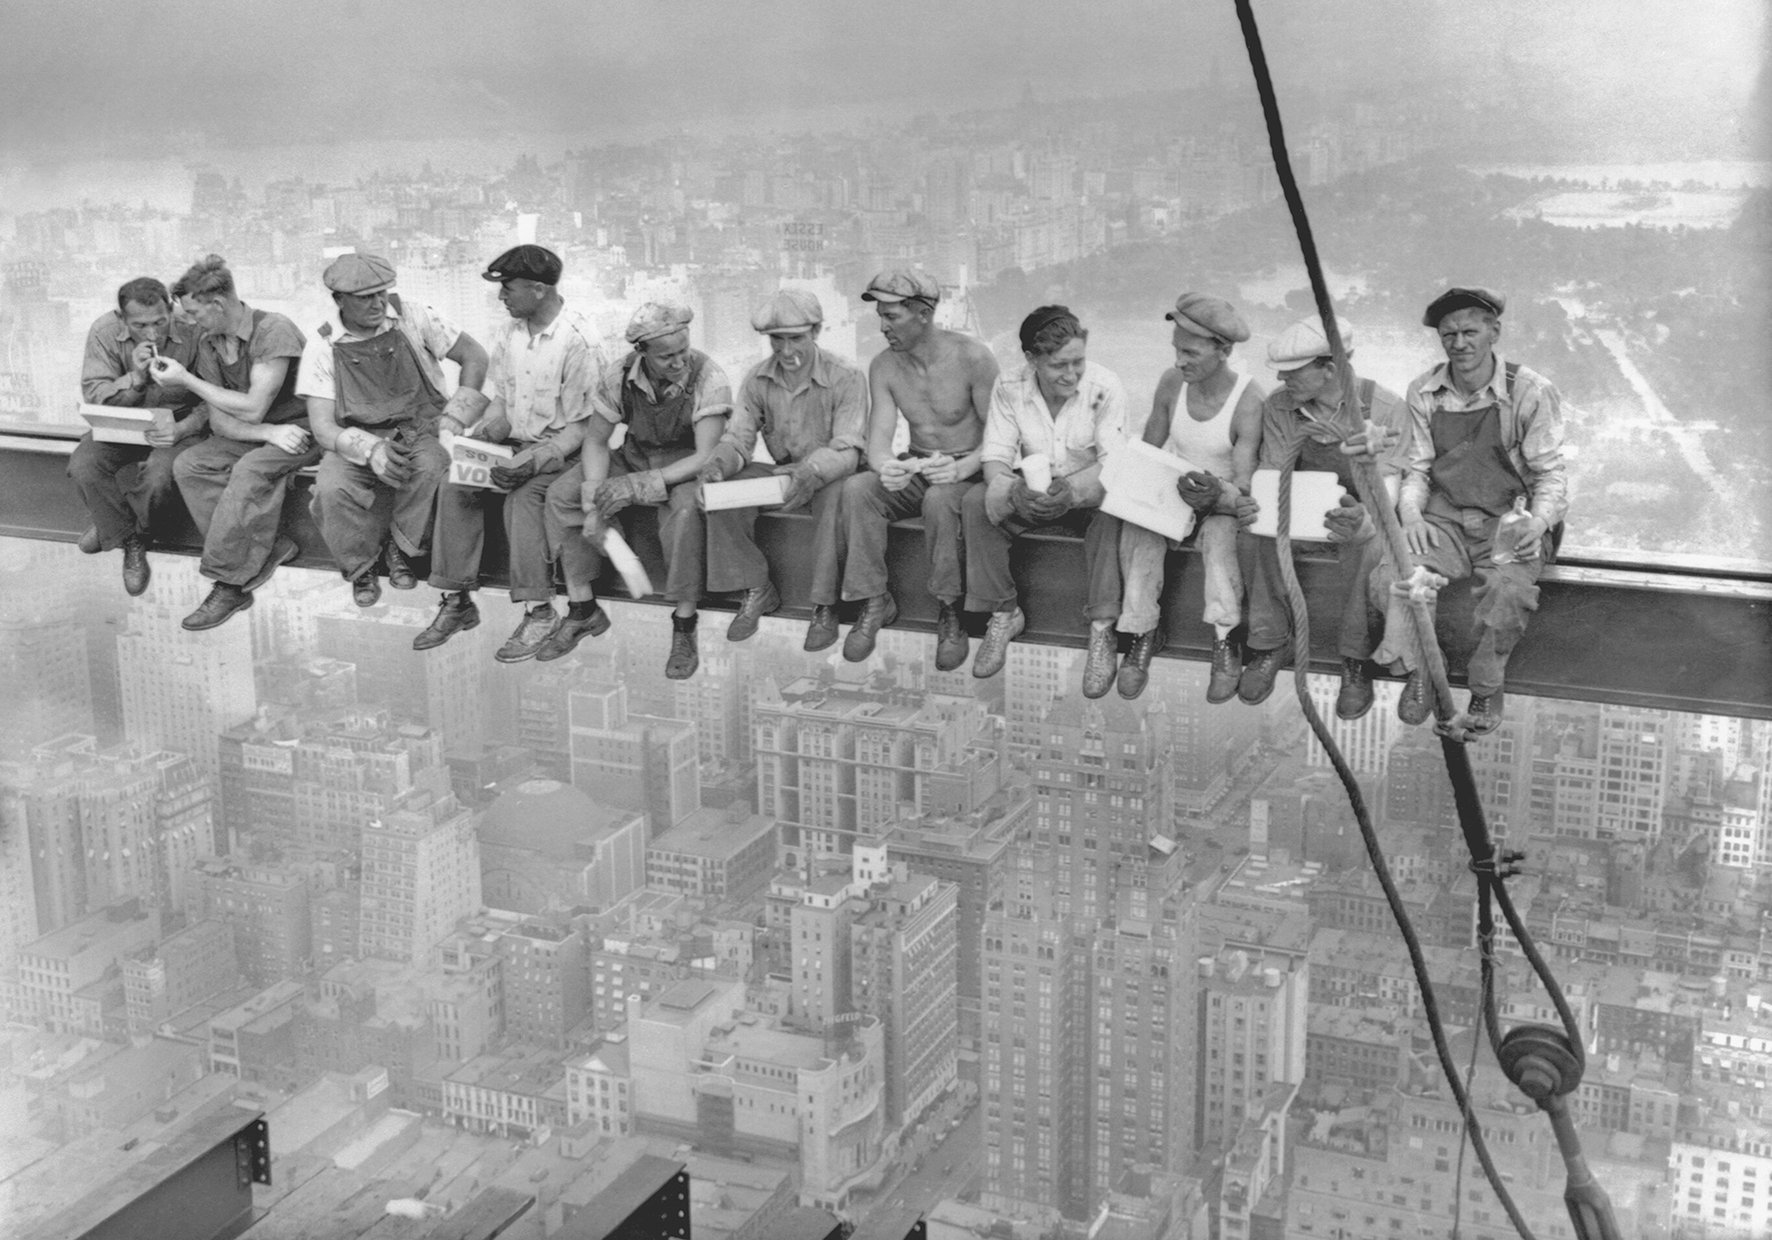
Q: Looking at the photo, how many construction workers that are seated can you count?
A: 11